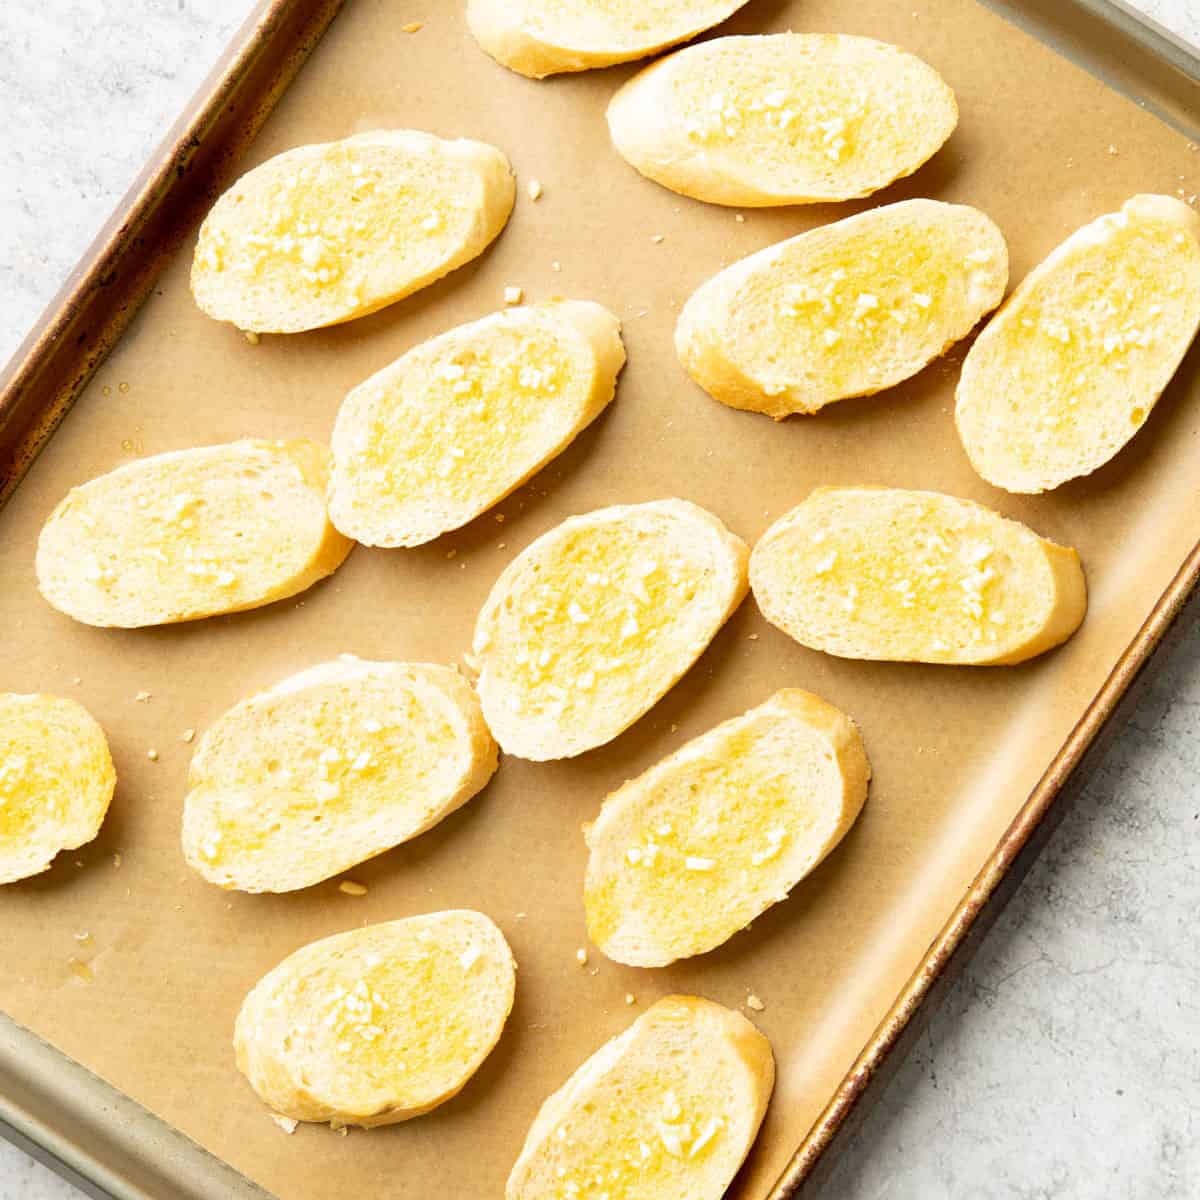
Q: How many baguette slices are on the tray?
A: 14